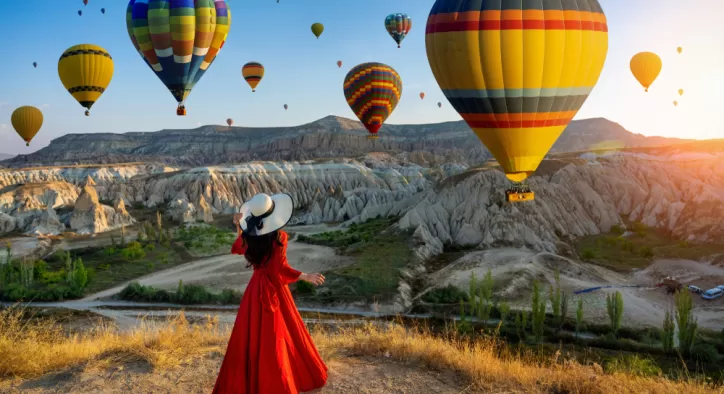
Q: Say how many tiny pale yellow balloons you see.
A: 3